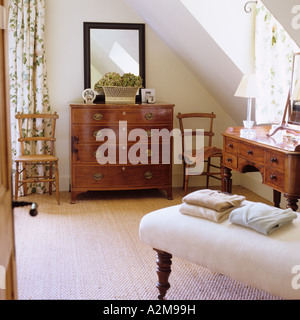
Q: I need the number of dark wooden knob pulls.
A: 5